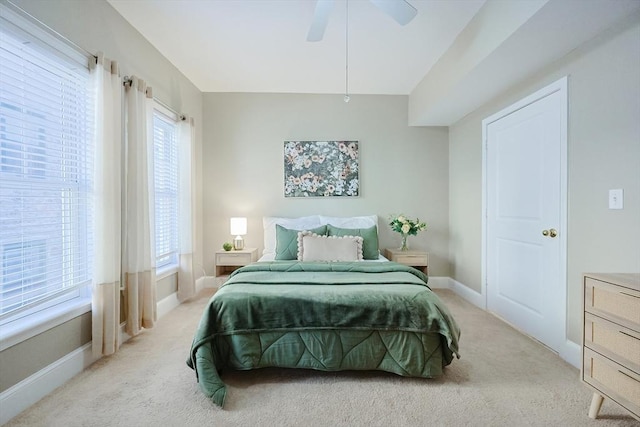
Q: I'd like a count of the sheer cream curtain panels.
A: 3